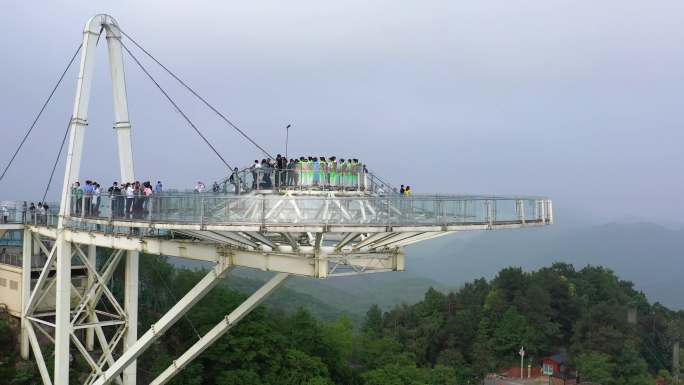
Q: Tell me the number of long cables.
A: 4